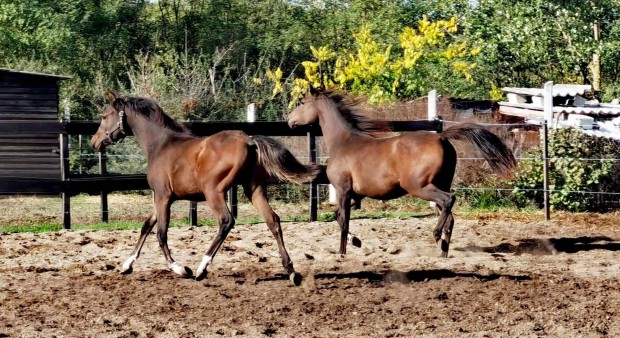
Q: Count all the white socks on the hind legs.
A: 1